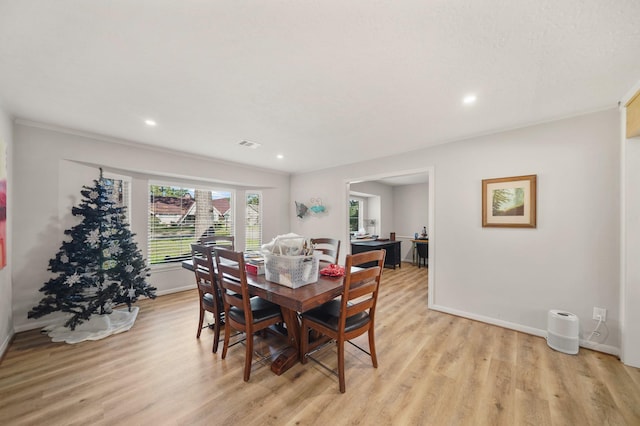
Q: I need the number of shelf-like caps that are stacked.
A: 0